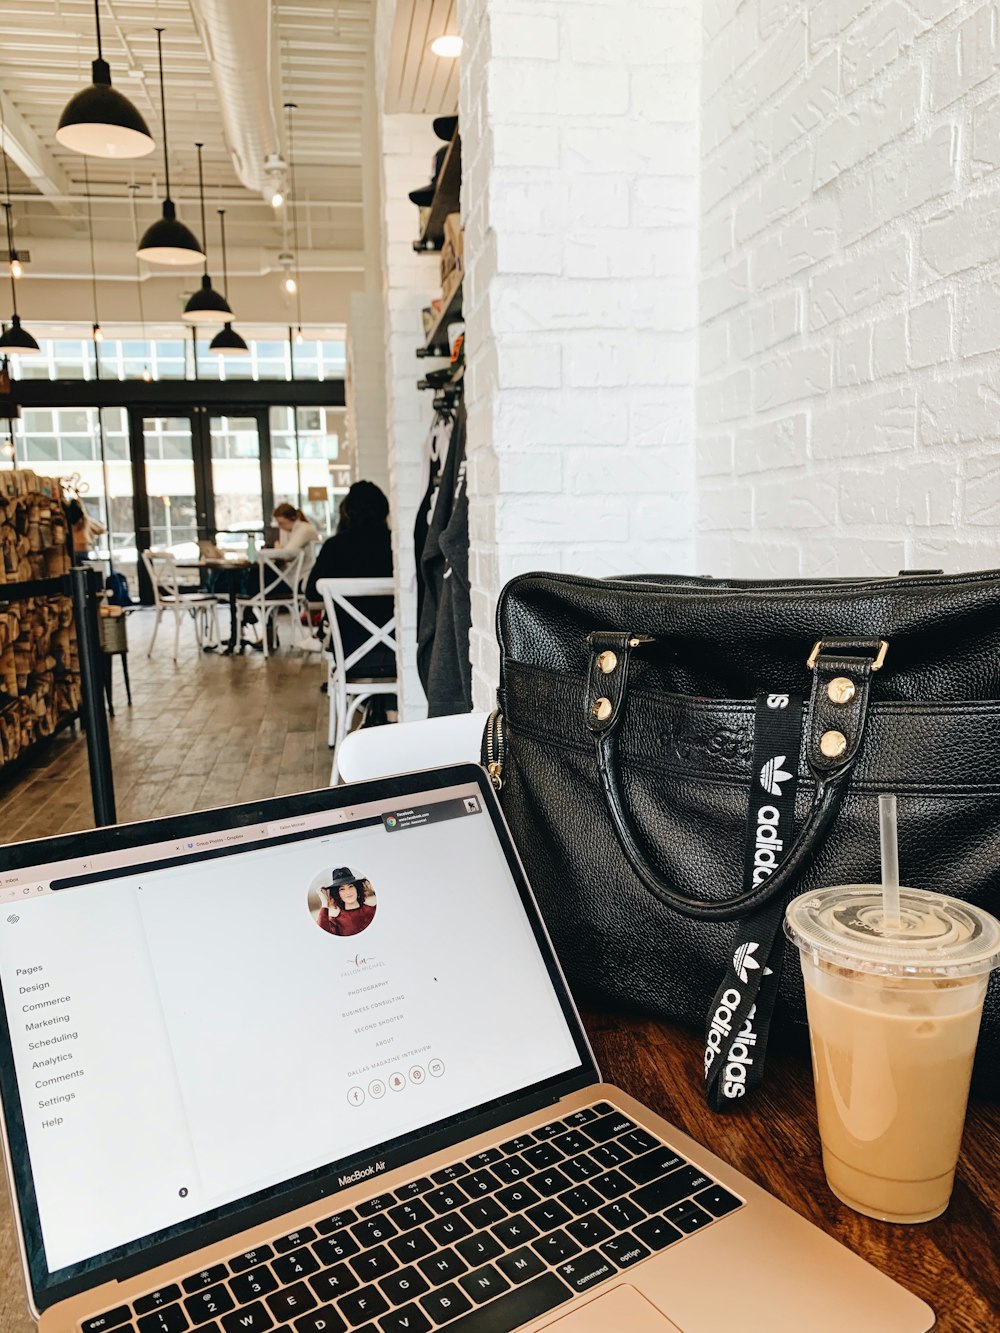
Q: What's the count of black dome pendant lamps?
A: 5